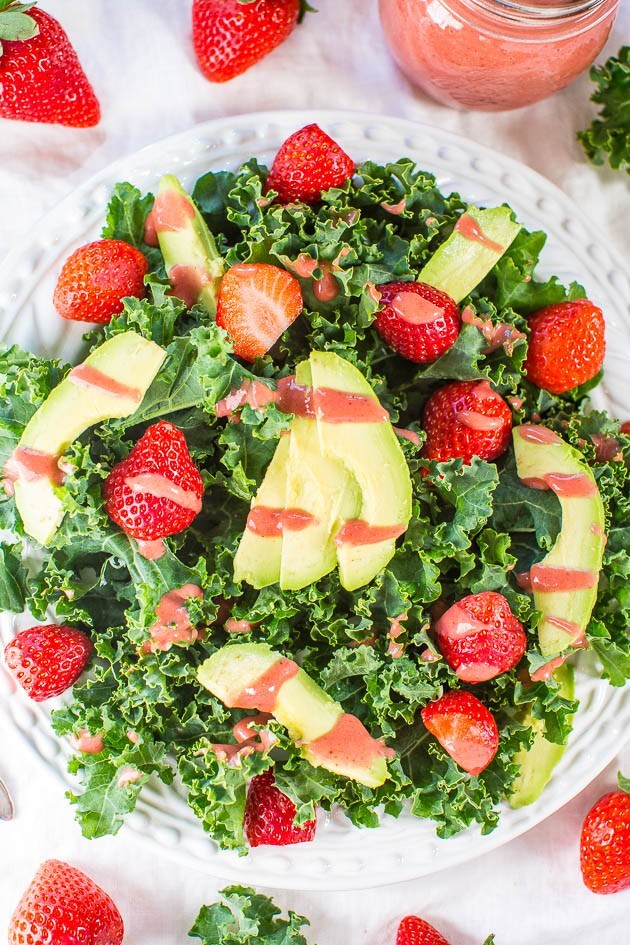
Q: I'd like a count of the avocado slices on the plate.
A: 9